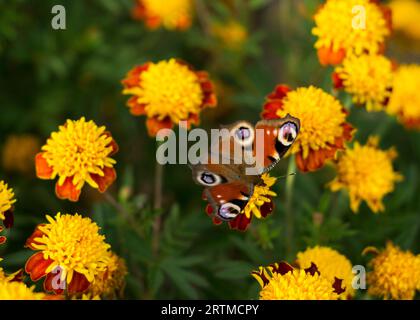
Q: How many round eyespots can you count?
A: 4